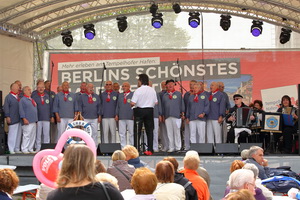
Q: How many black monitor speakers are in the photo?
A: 5